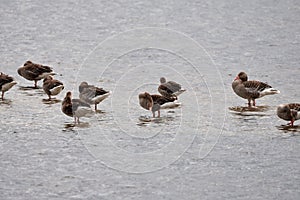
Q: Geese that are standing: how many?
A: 9